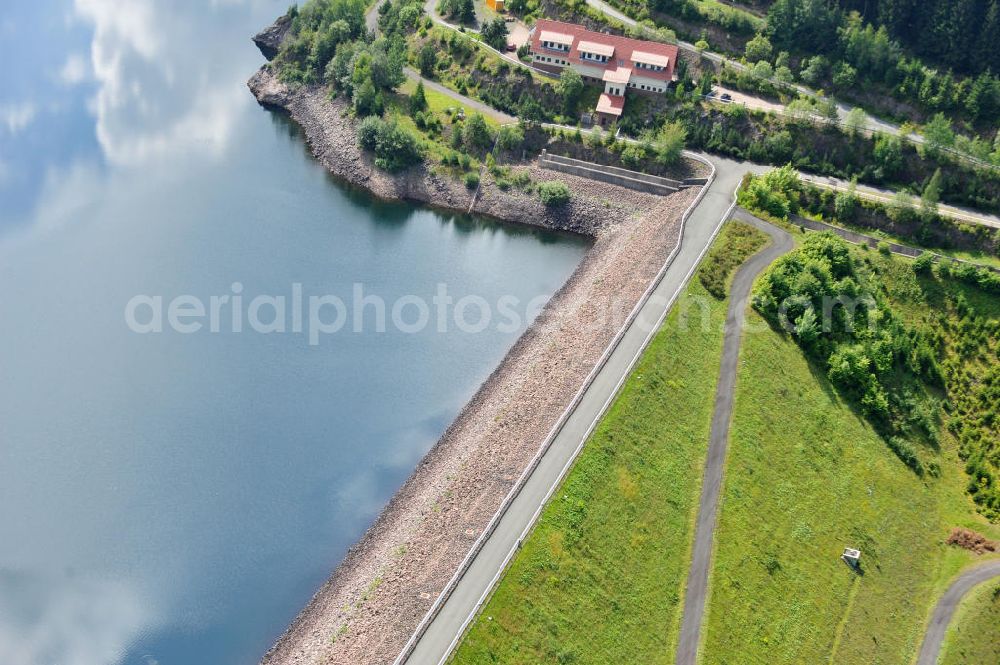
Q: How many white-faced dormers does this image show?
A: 3